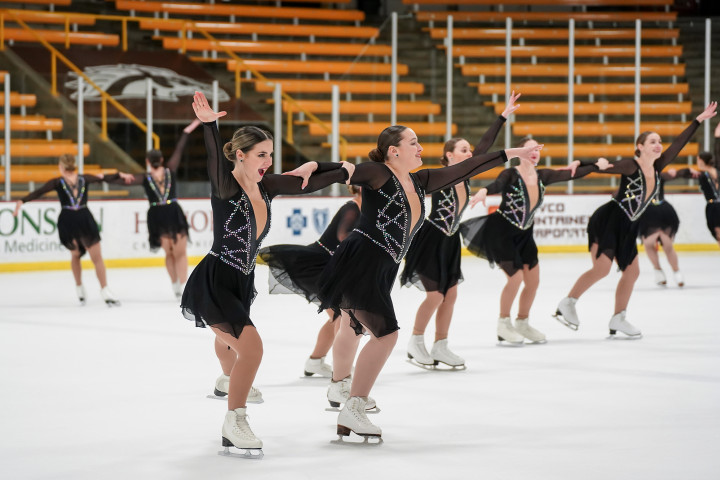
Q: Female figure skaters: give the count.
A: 10